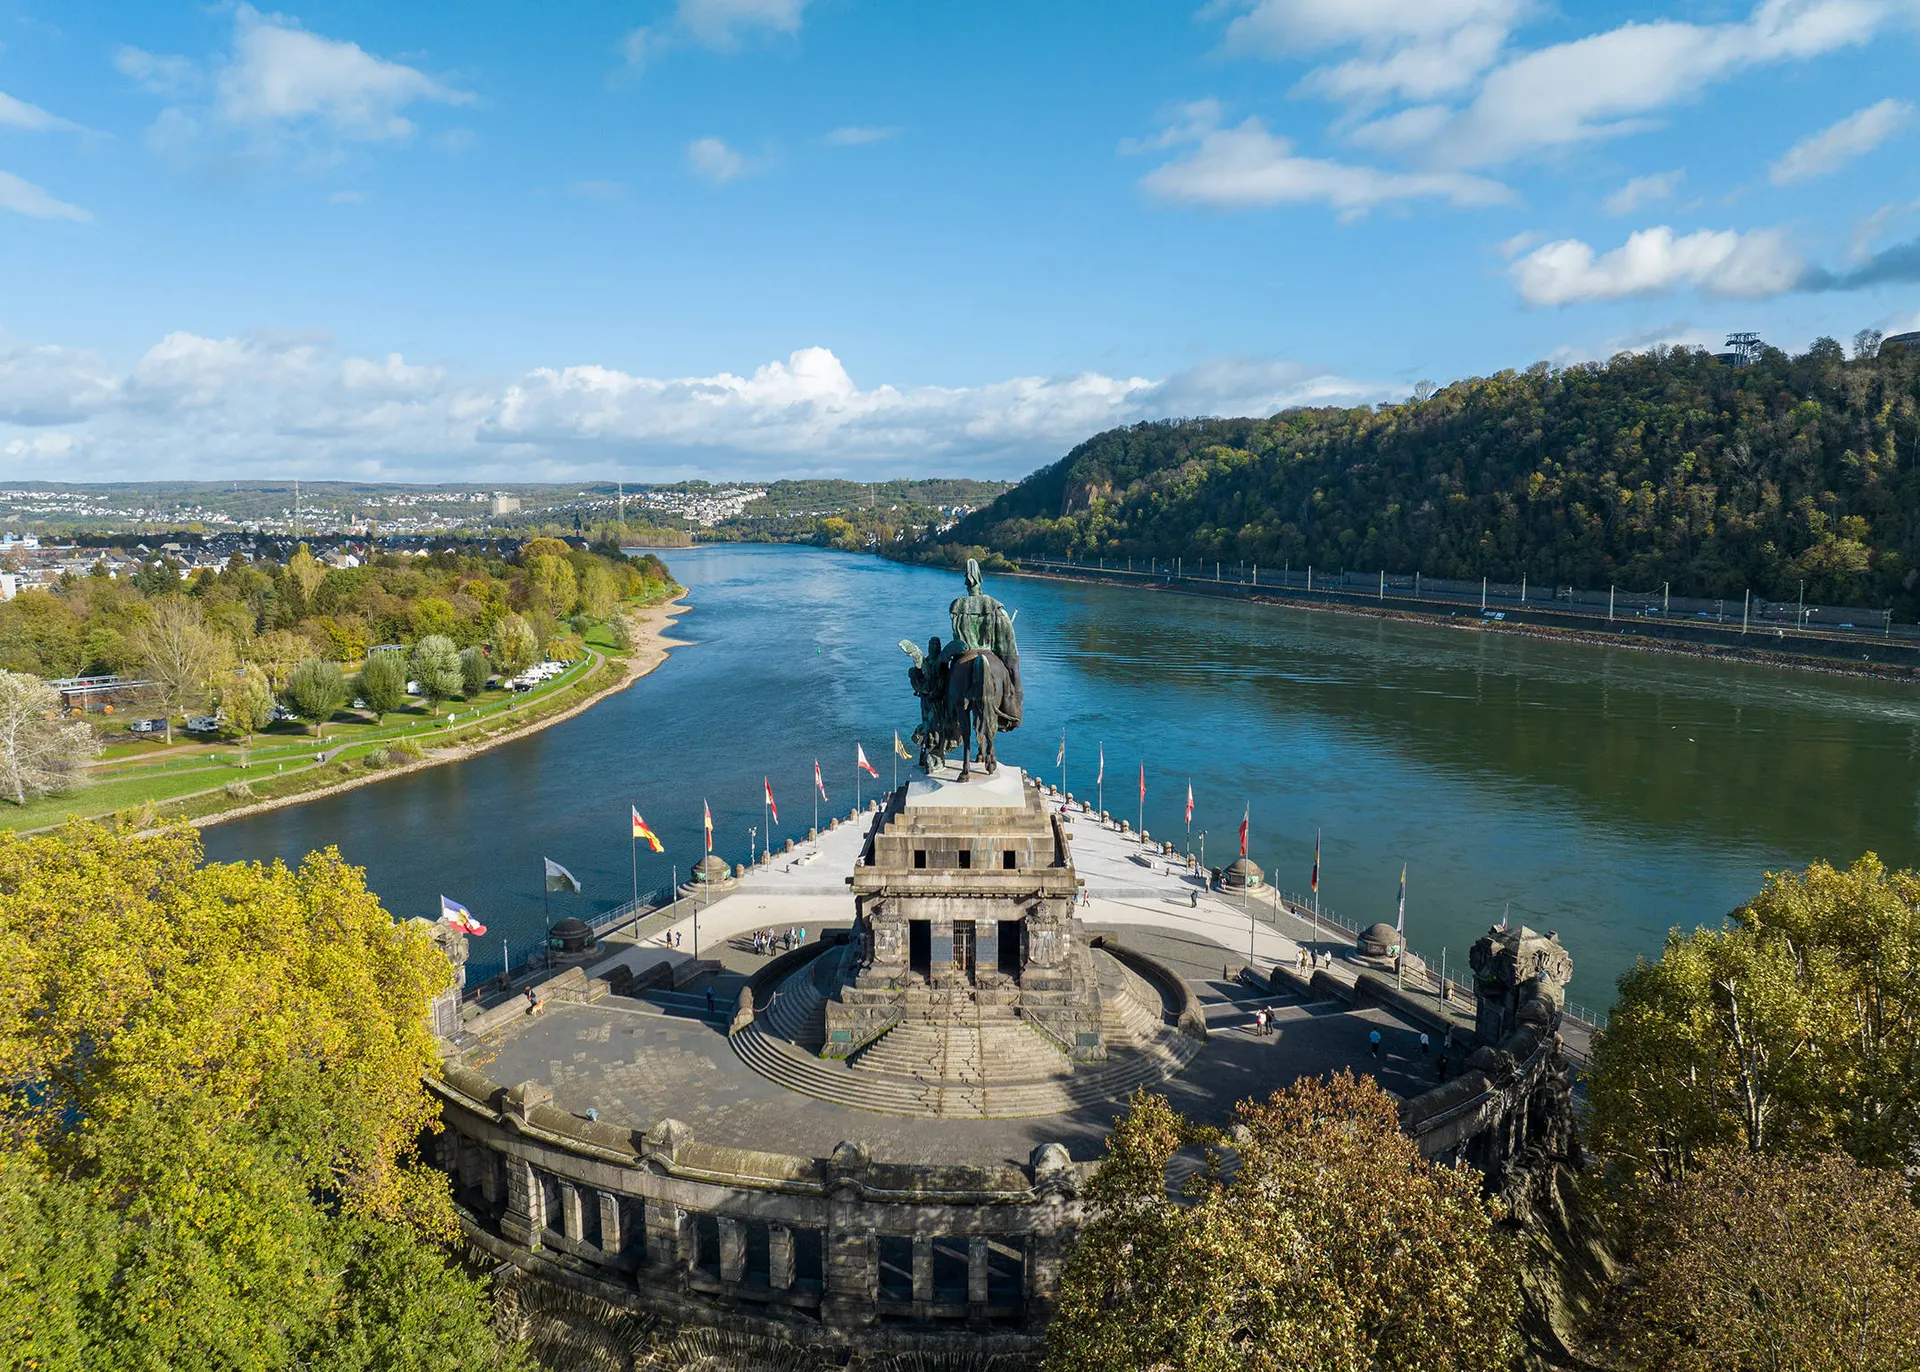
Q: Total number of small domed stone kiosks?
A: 4